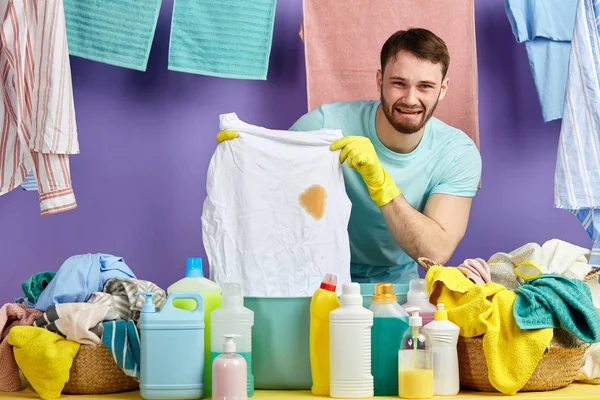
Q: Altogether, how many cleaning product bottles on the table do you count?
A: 10